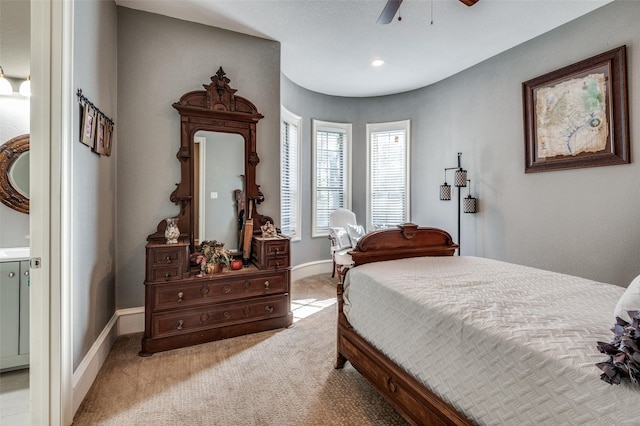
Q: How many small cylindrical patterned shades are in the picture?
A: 3